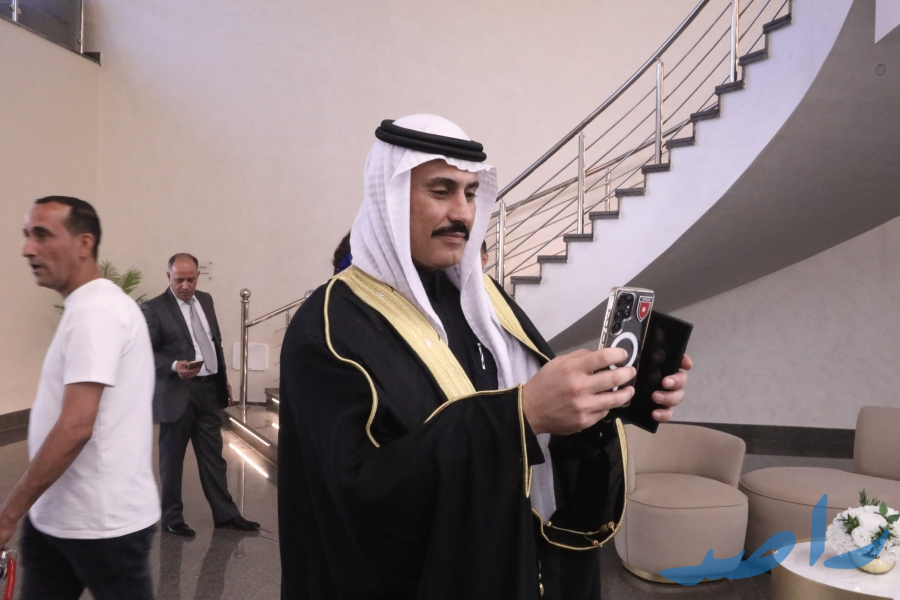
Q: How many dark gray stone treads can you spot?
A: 11